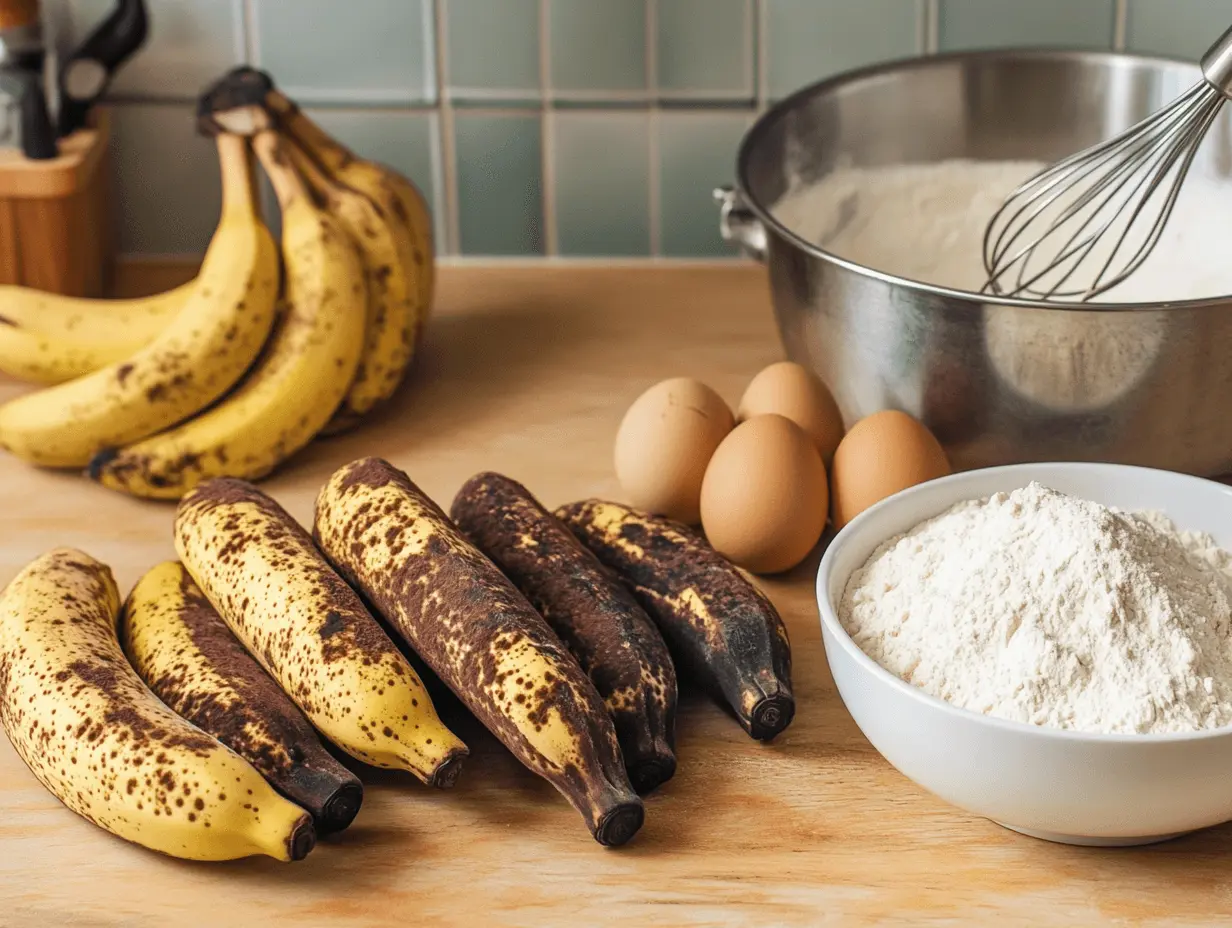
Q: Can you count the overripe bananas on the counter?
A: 6